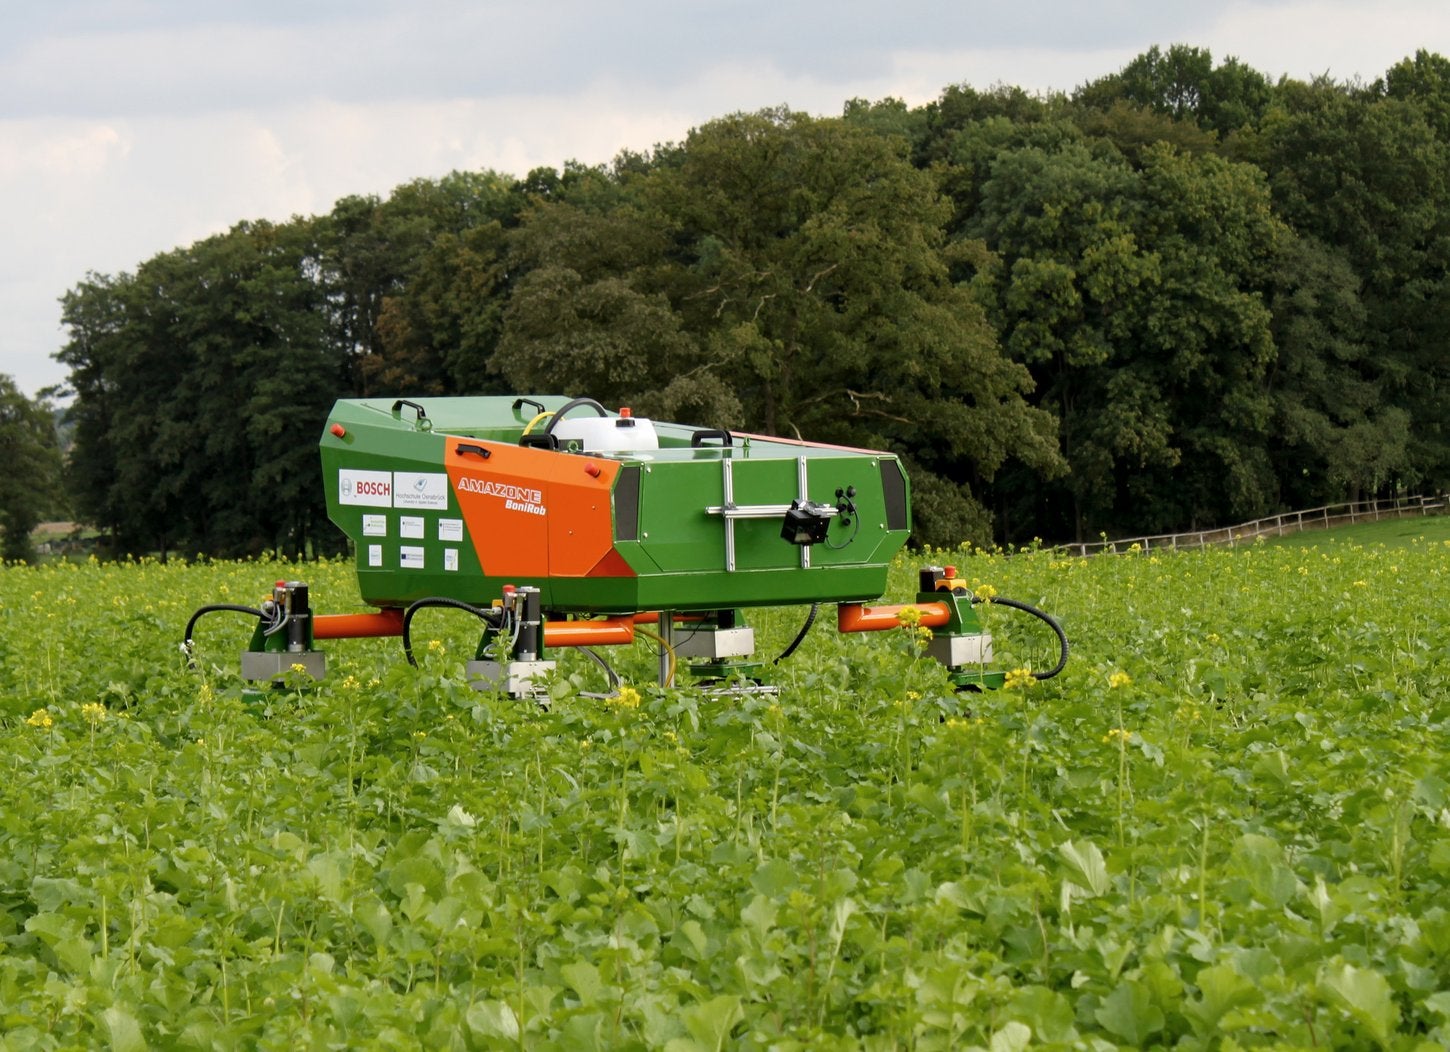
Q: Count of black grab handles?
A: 5